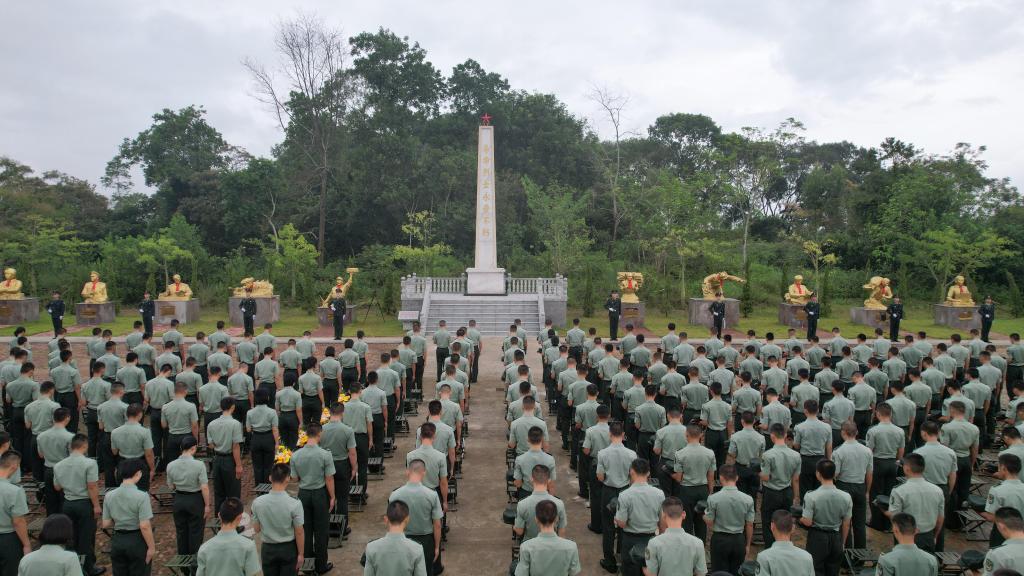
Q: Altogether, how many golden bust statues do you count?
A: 10